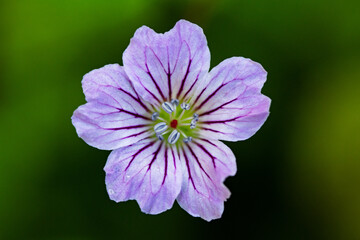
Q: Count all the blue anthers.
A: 10